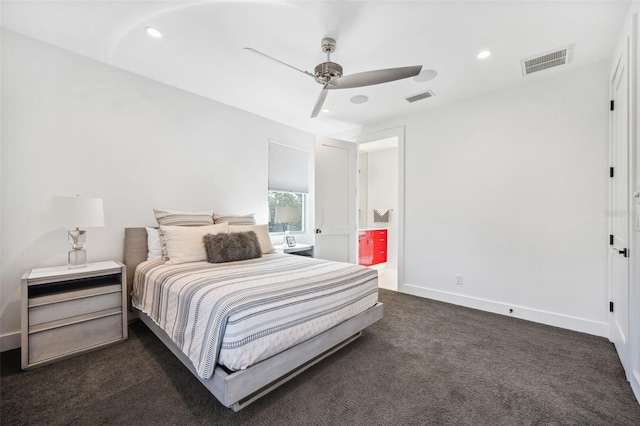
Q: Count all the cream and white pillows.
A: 3